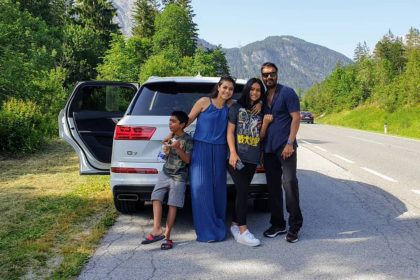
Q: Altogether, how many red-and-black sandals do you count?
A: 2